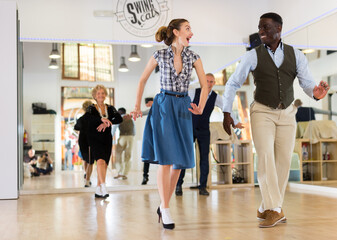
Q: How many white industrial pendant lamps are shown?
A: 4